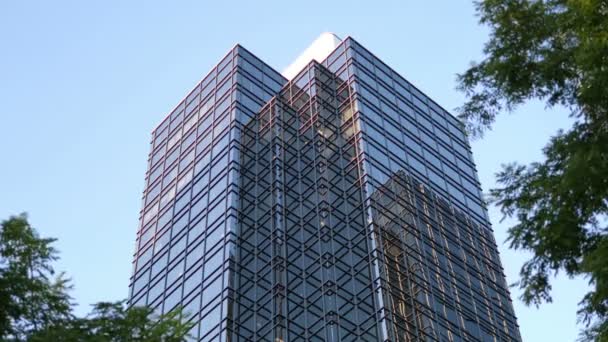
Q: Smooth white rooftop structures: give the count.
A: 1